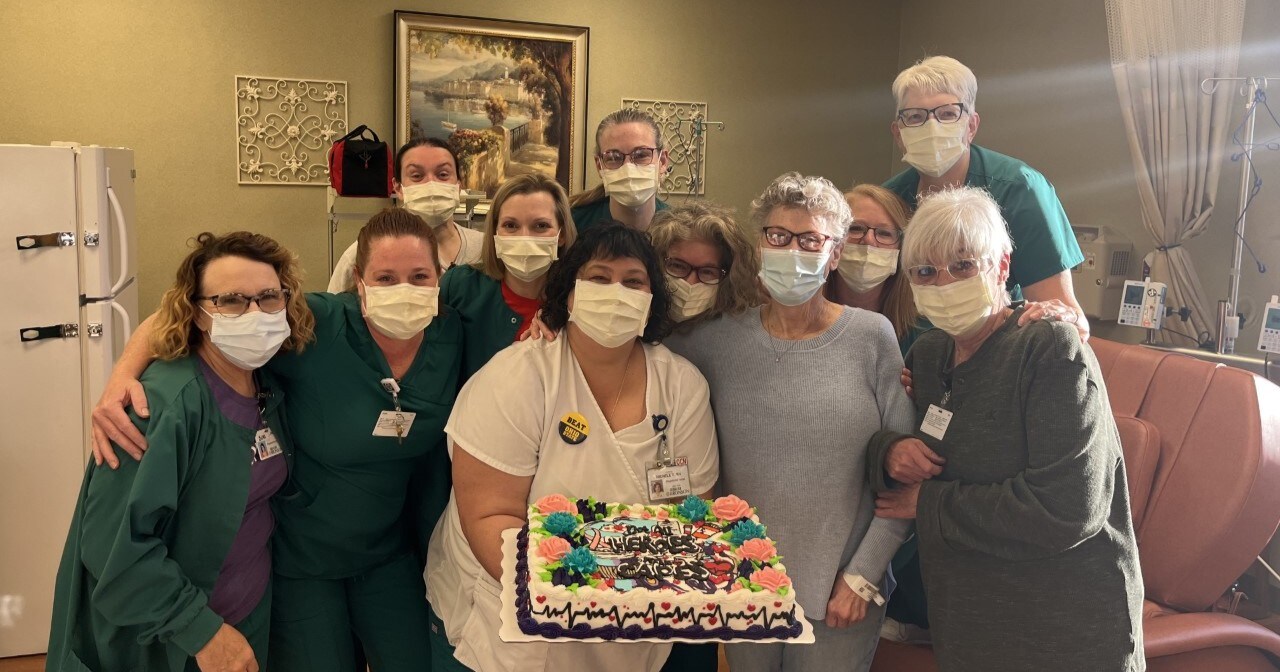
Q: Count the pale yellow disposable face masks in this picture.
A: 9